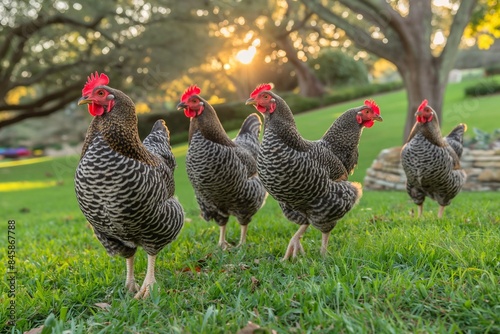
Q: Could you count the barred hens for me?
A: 5